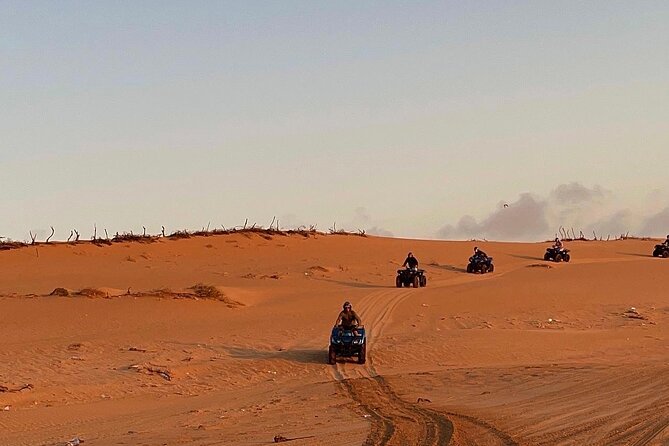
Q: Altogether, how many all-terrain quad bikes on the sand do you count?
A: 5